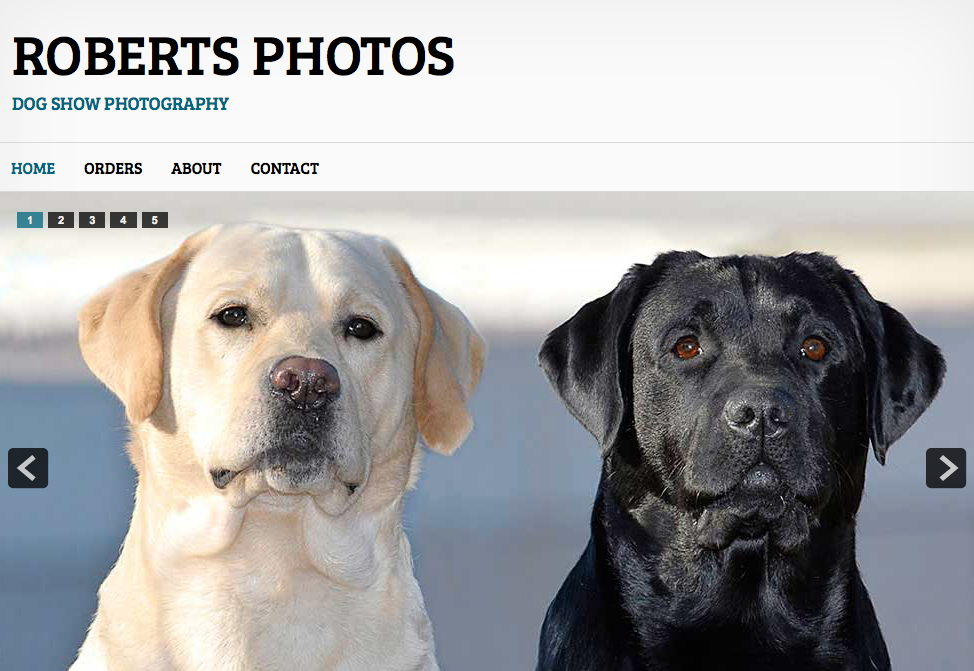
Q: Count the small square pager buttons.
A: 5